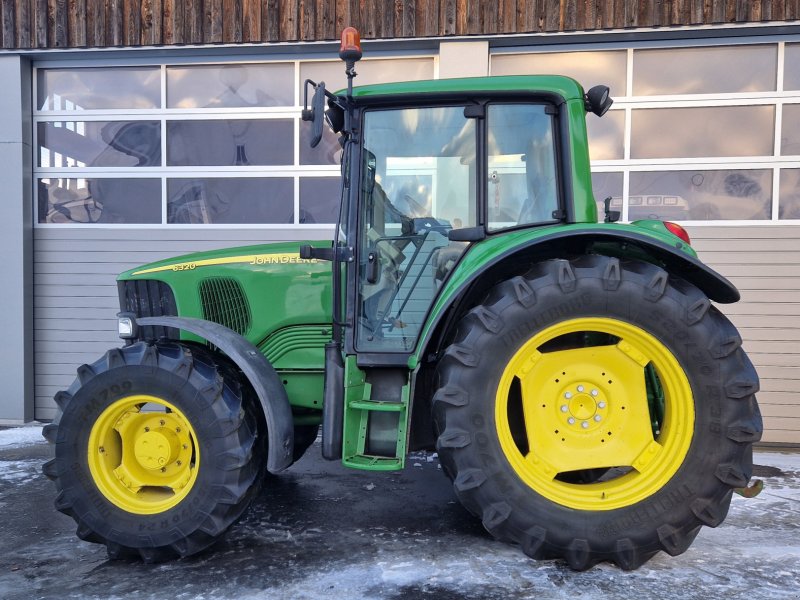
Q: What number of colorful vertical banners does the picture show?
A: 0